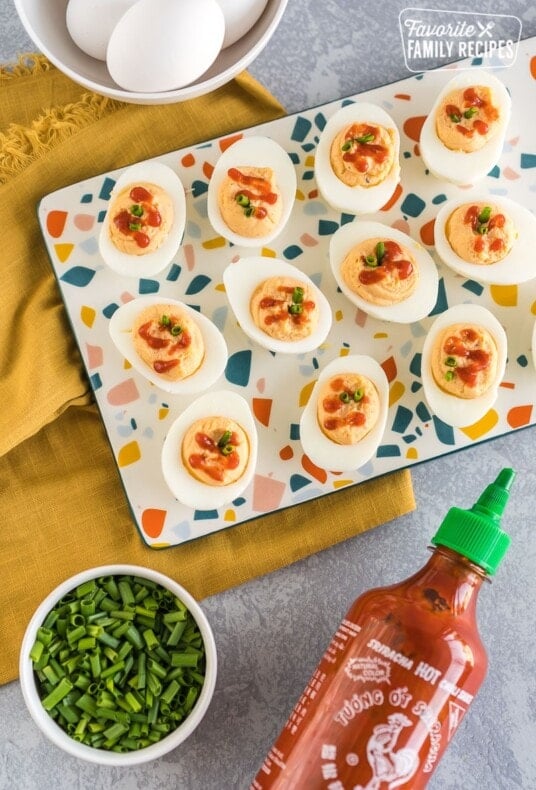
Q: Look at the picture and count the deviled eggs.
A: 11